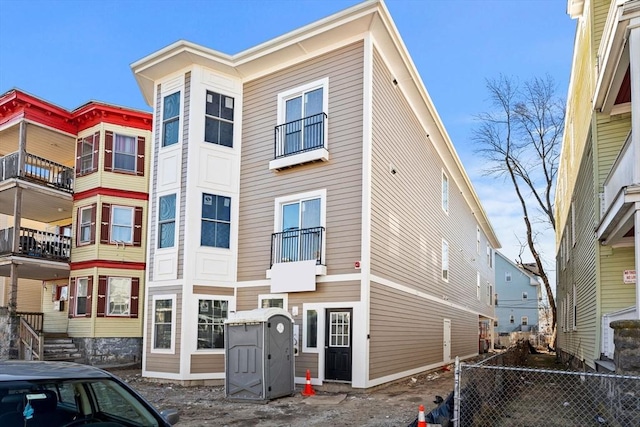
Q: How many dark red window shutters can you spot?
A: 12